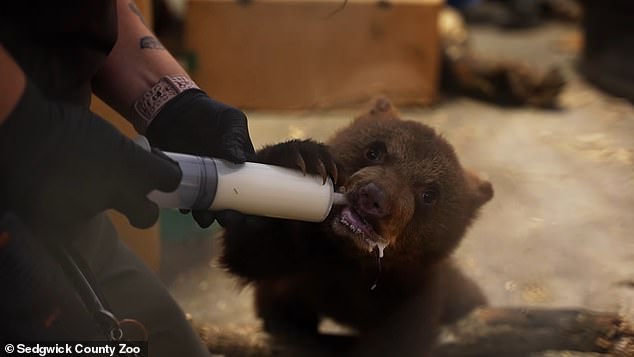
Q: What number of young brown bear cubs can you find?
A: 1